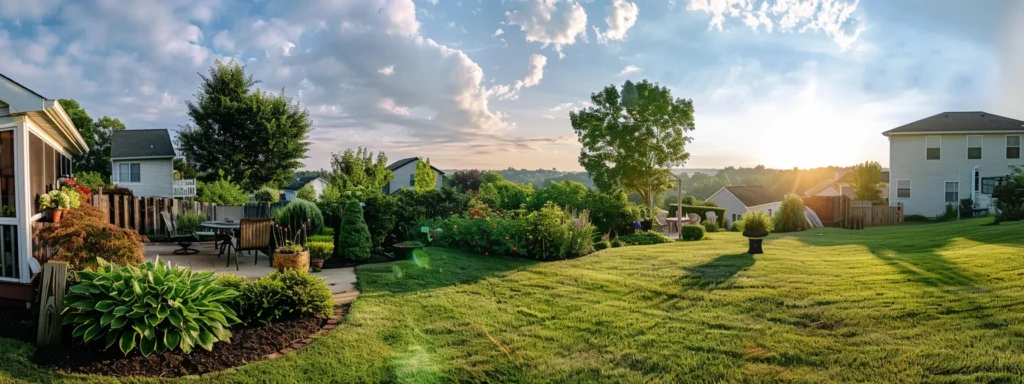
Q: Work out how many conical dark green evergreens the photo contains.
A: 1